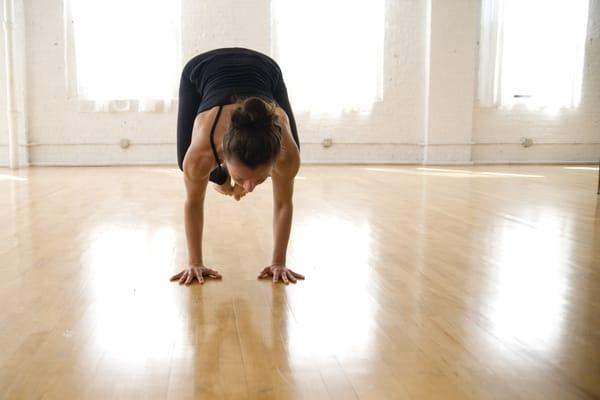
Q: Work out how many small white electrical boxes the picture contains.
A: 3